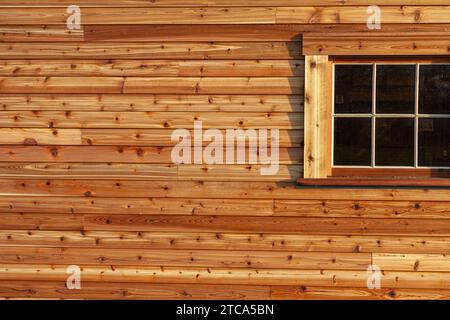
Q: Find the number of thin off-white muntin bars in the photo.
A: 3